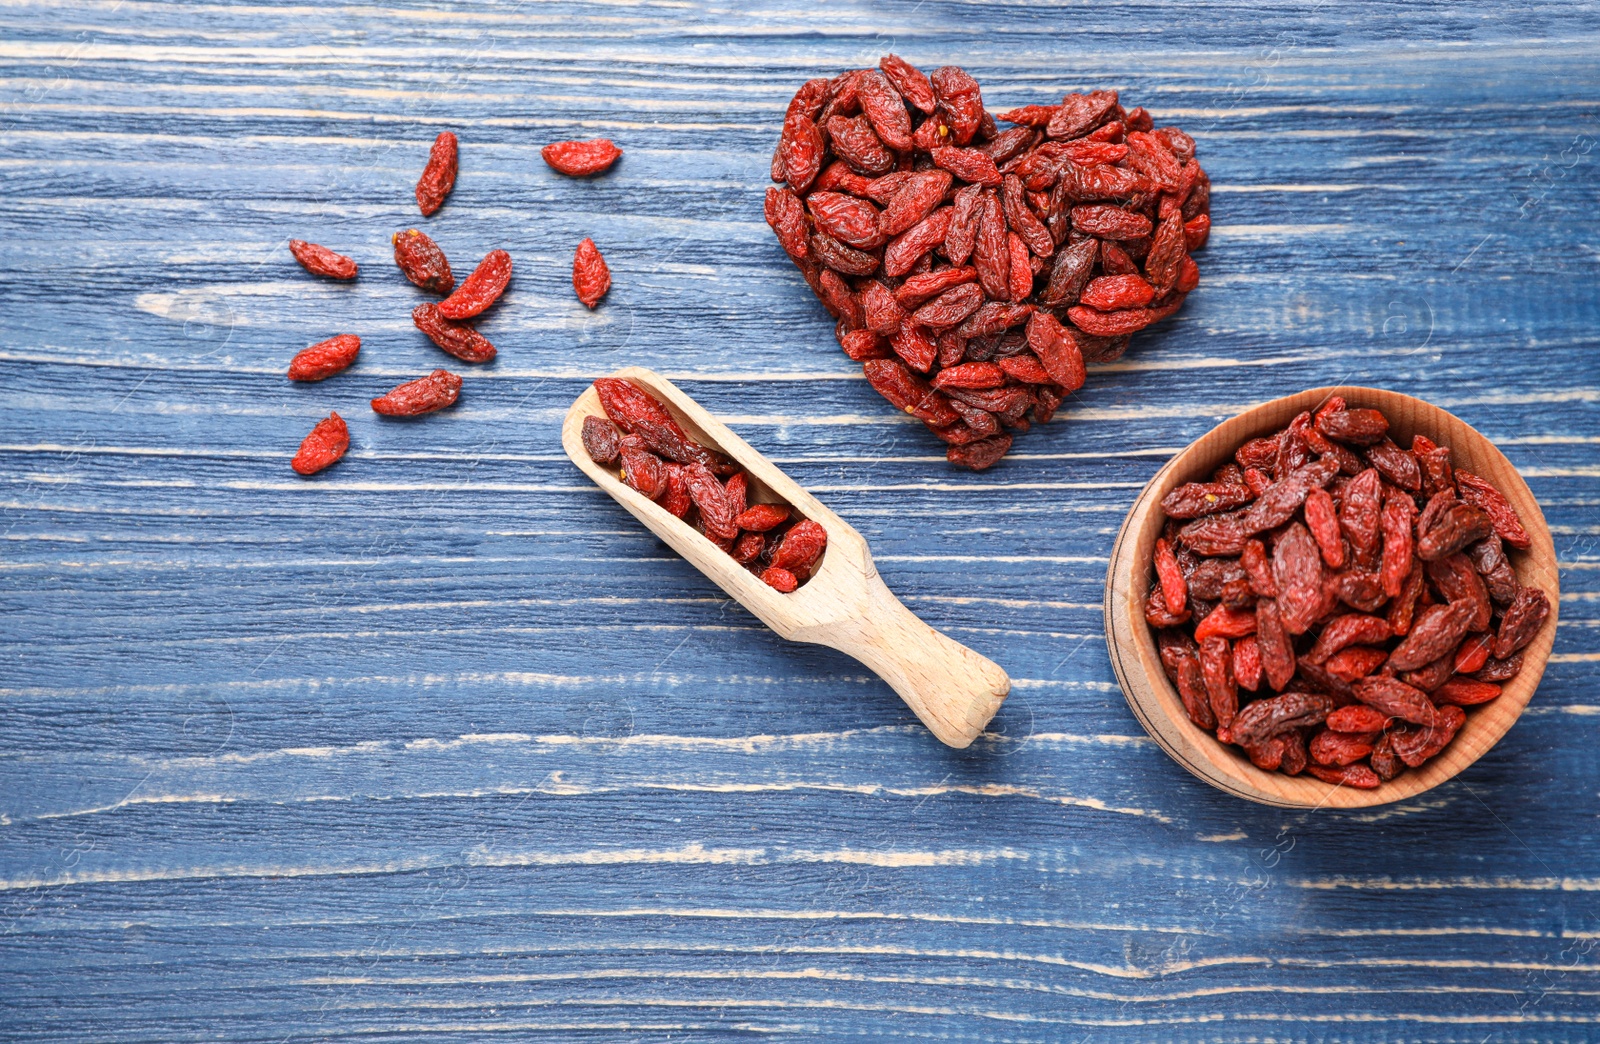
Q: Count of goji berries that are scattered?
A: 10